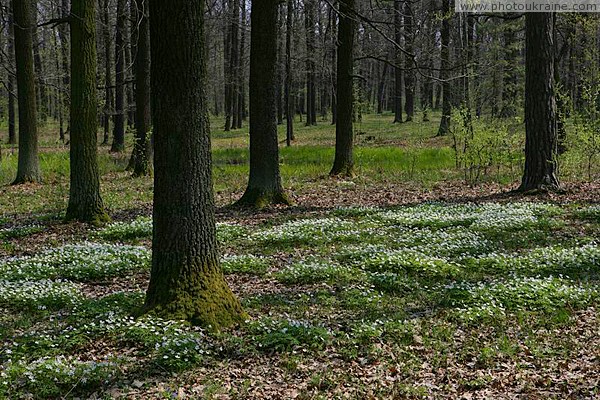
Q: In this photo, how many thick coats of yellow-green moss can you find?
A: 1